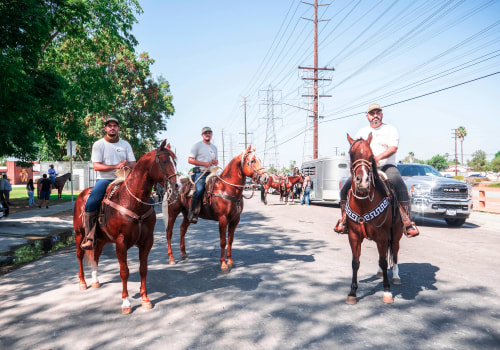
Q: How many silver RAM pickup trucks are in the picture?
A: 1